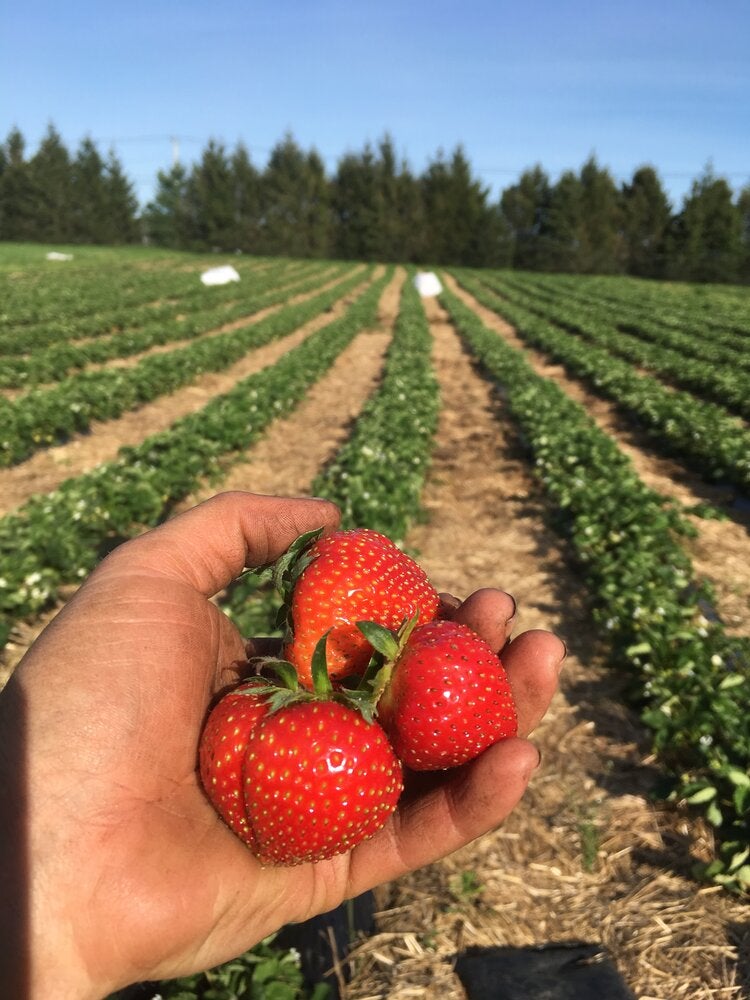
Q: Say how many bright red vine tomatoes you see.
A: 0